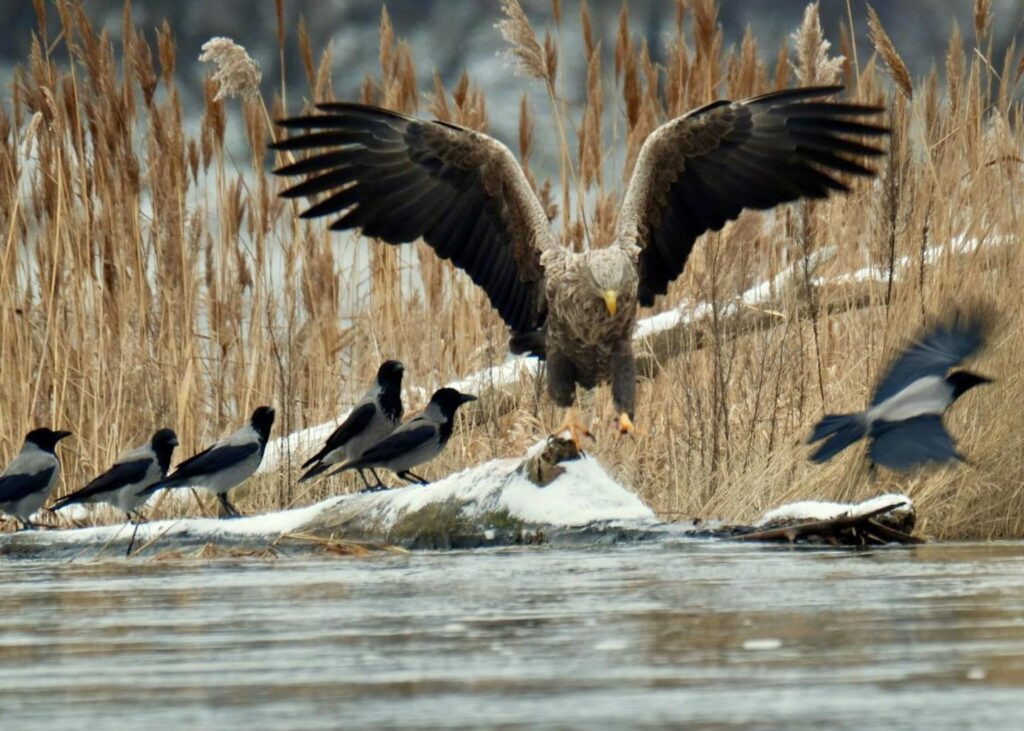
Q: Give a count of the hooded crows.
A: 6